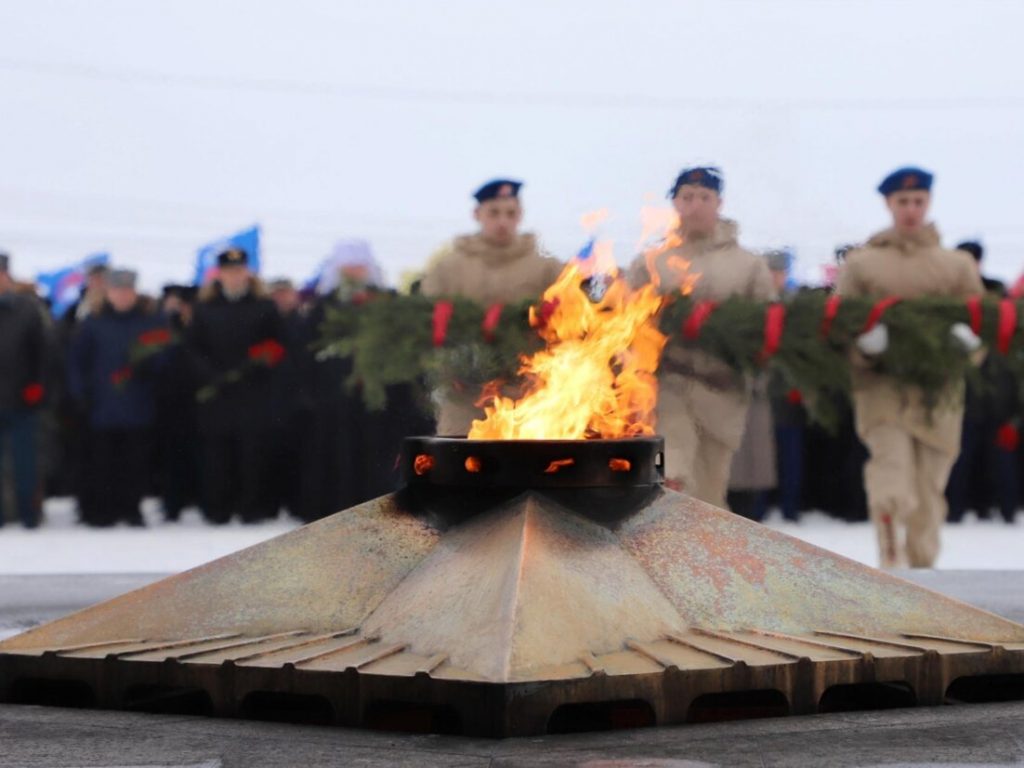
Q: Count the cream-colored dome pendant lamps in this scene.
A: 0